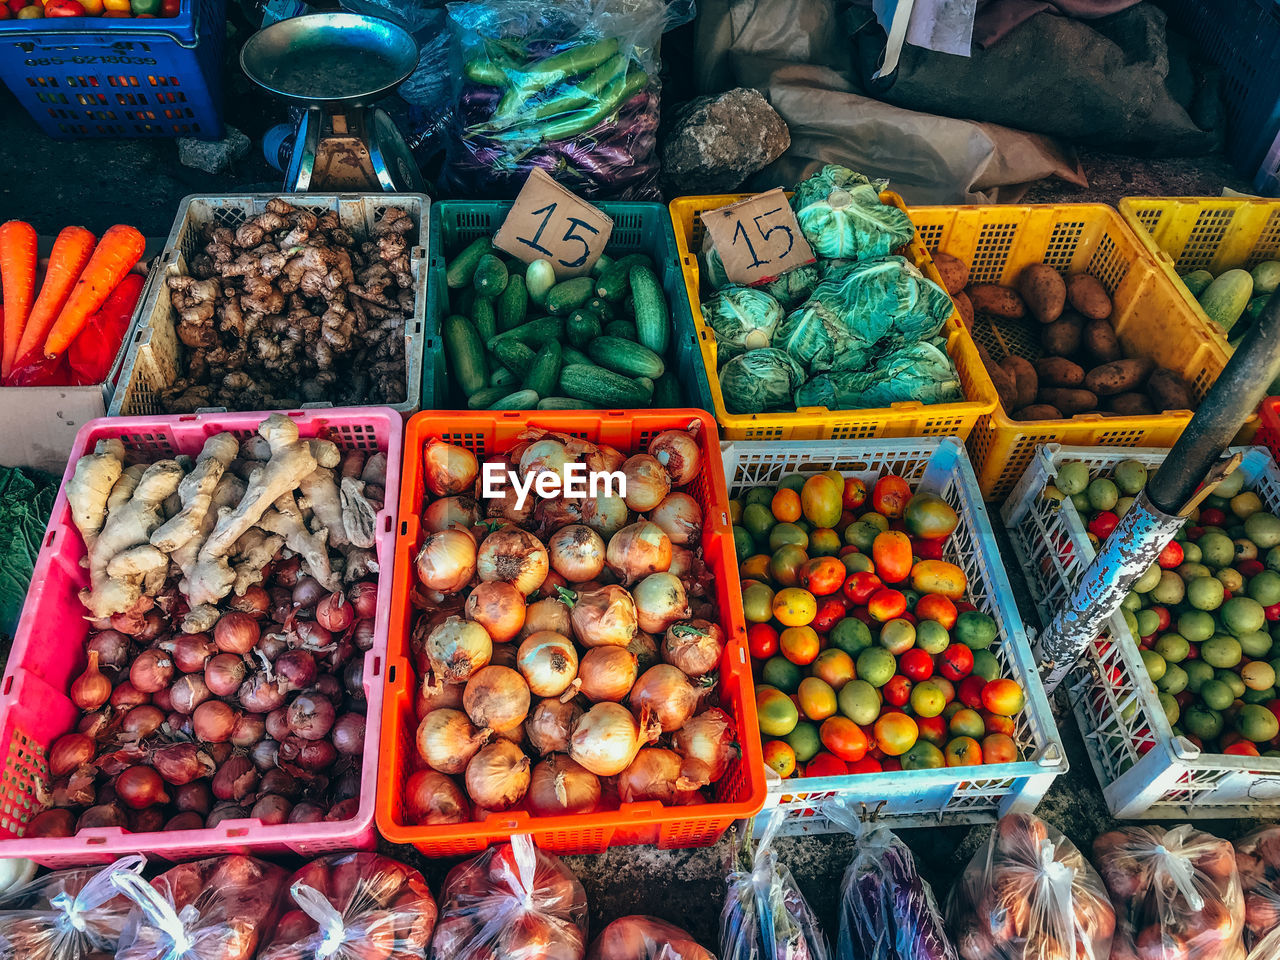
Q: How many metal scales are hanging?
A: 0